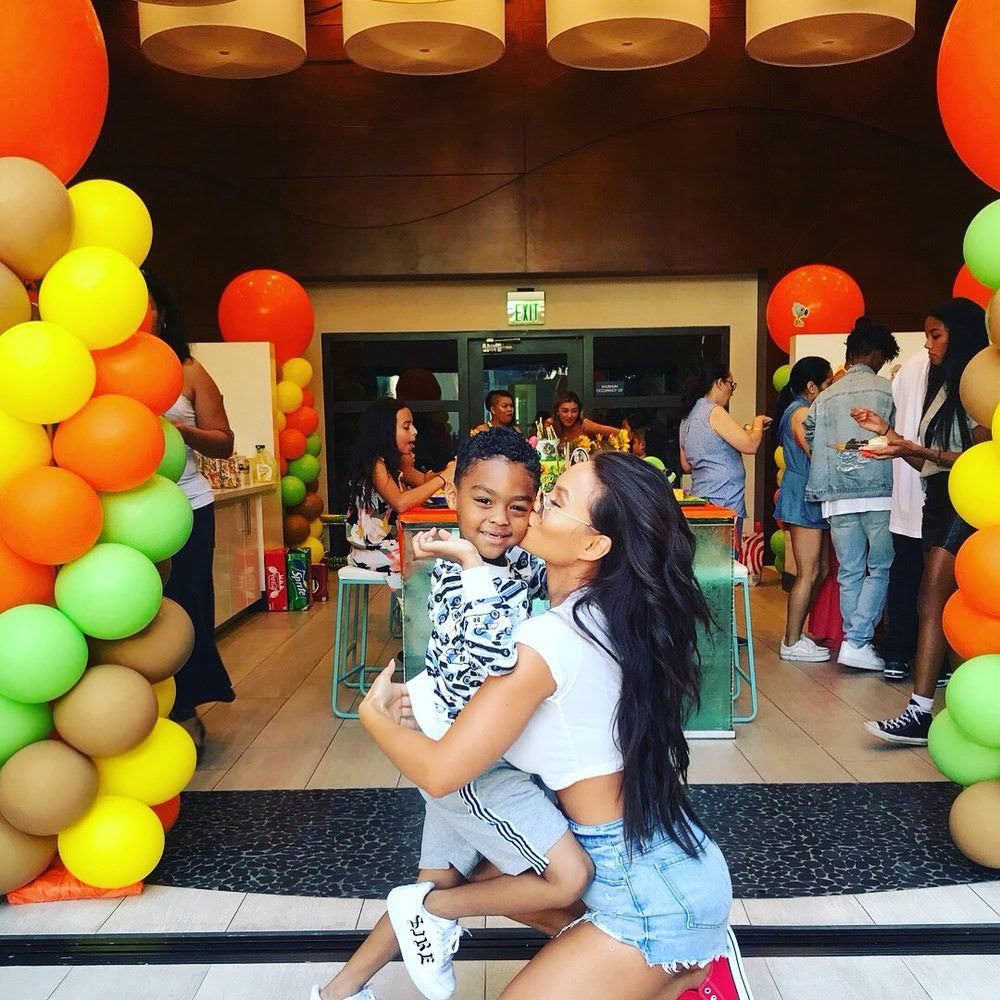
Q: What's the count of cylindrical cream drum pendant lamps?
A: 4